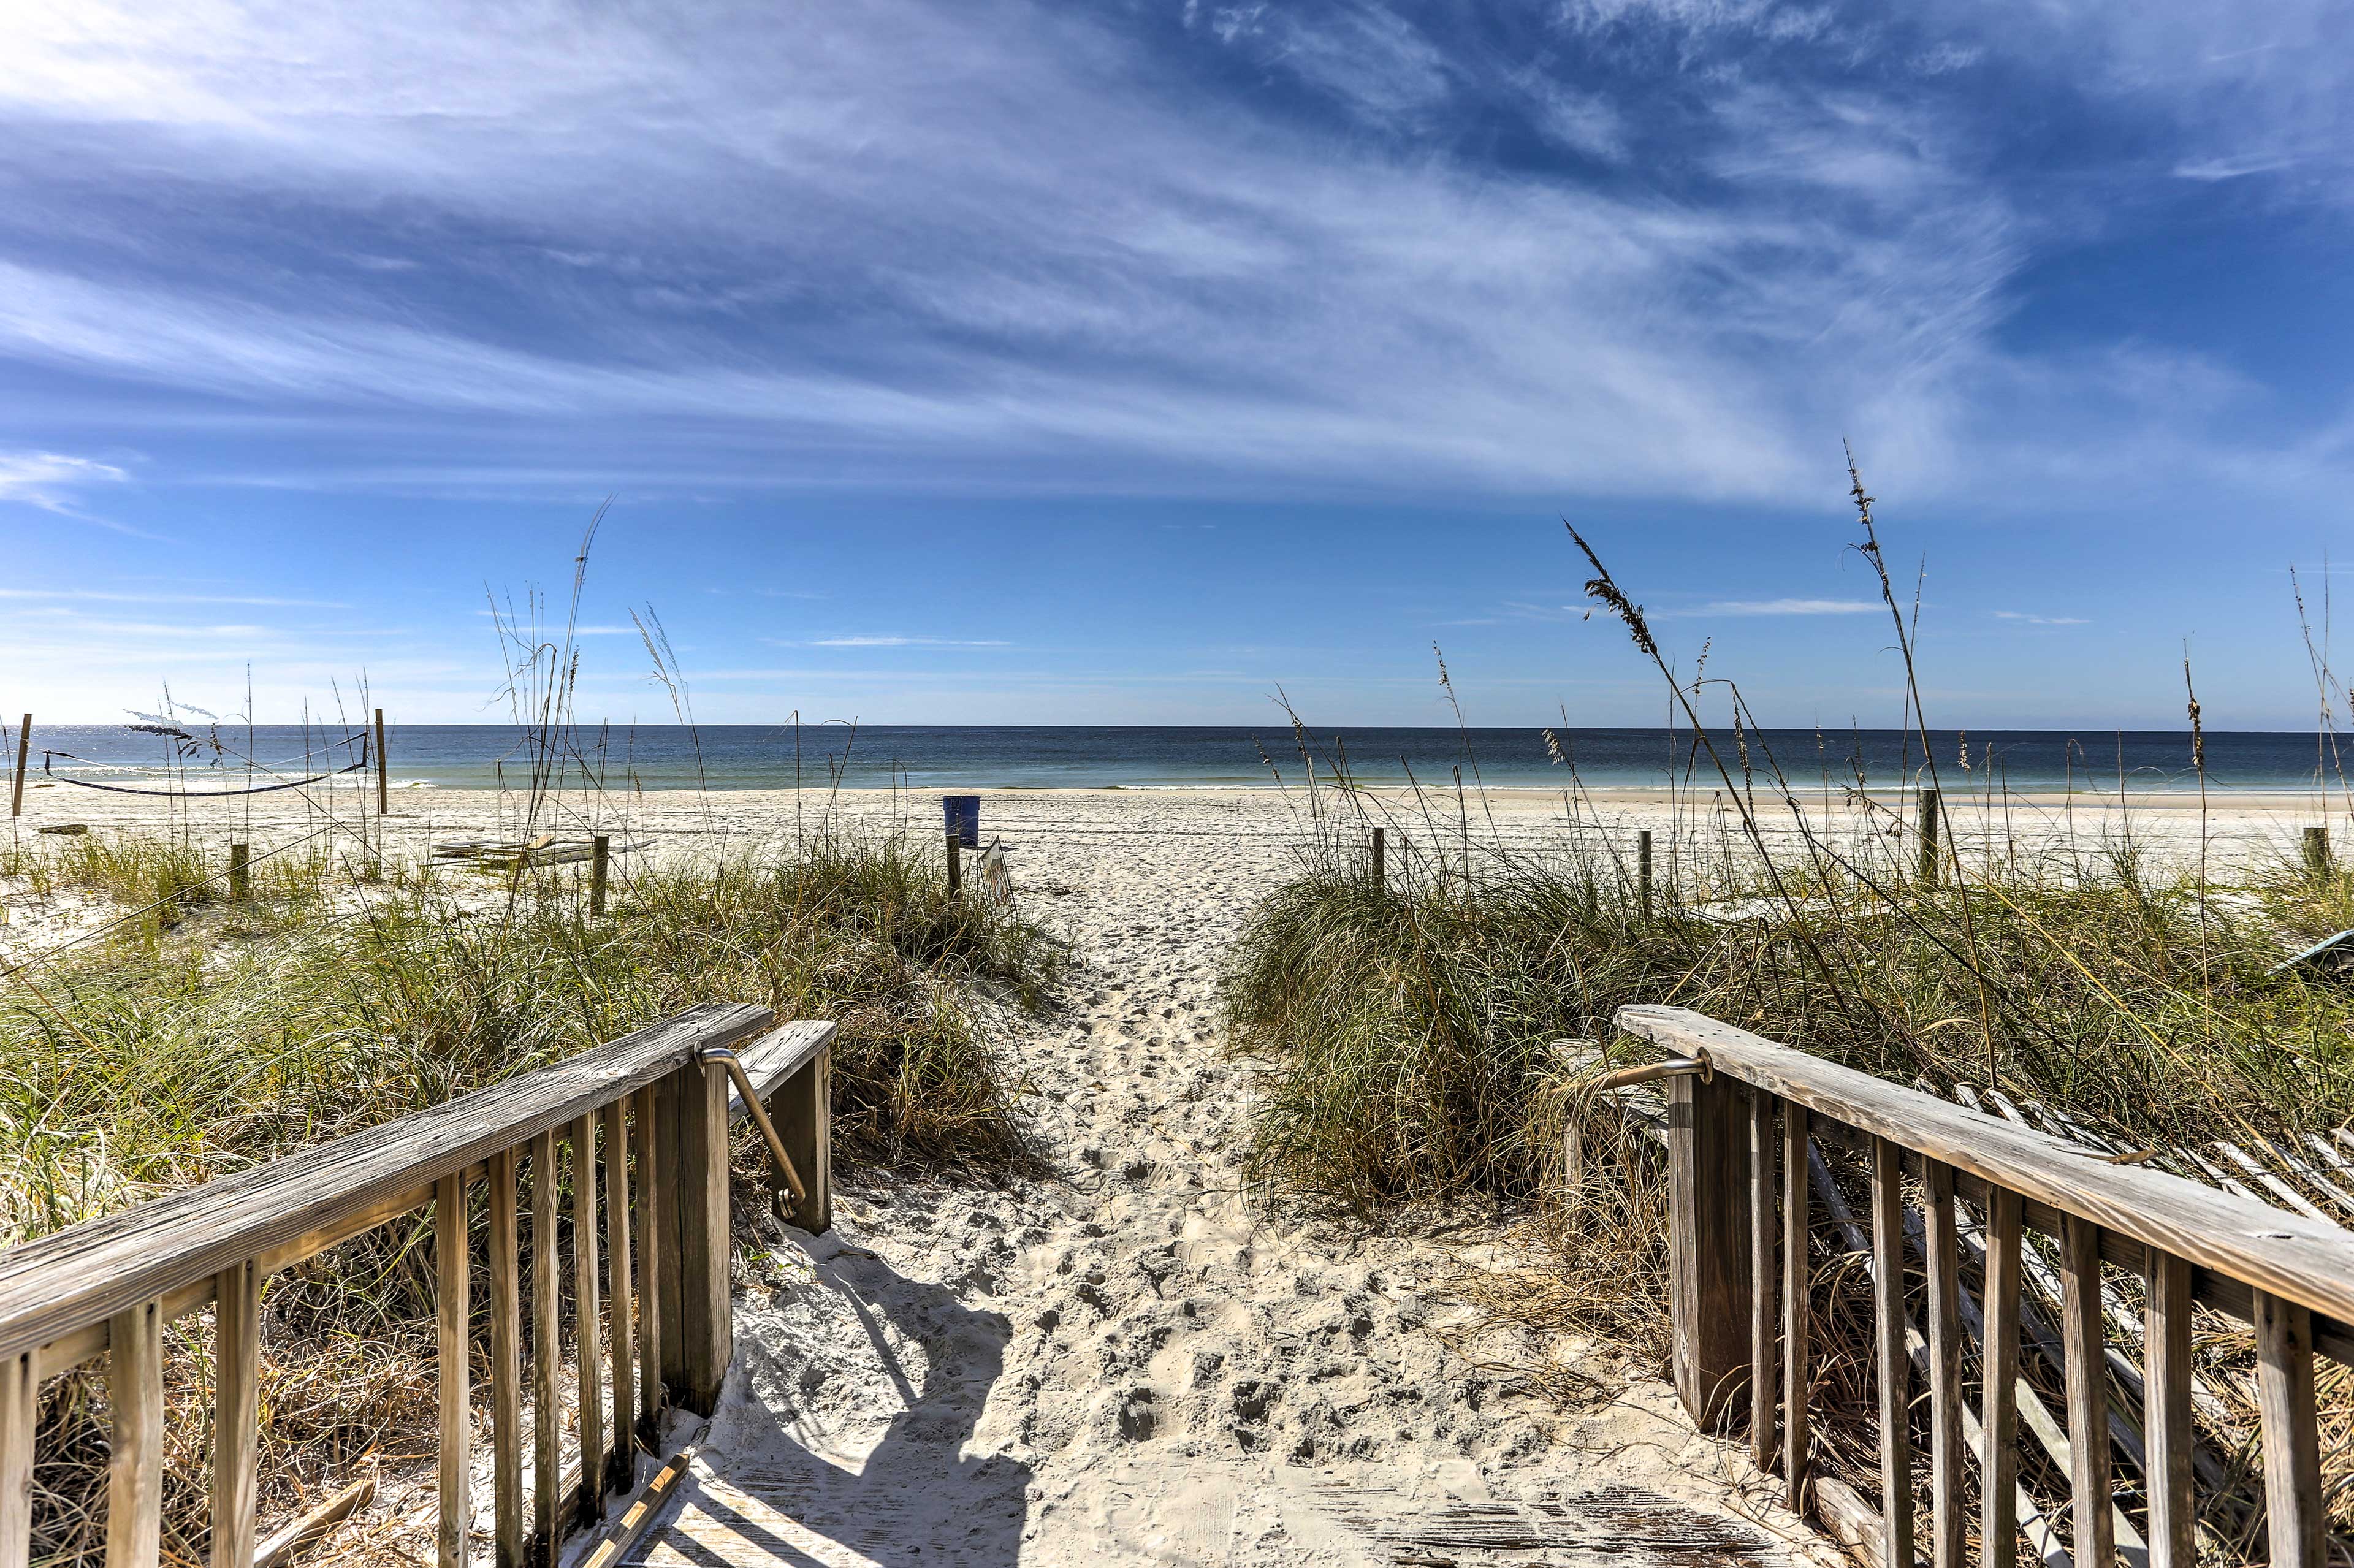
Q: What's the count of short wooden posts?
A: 7